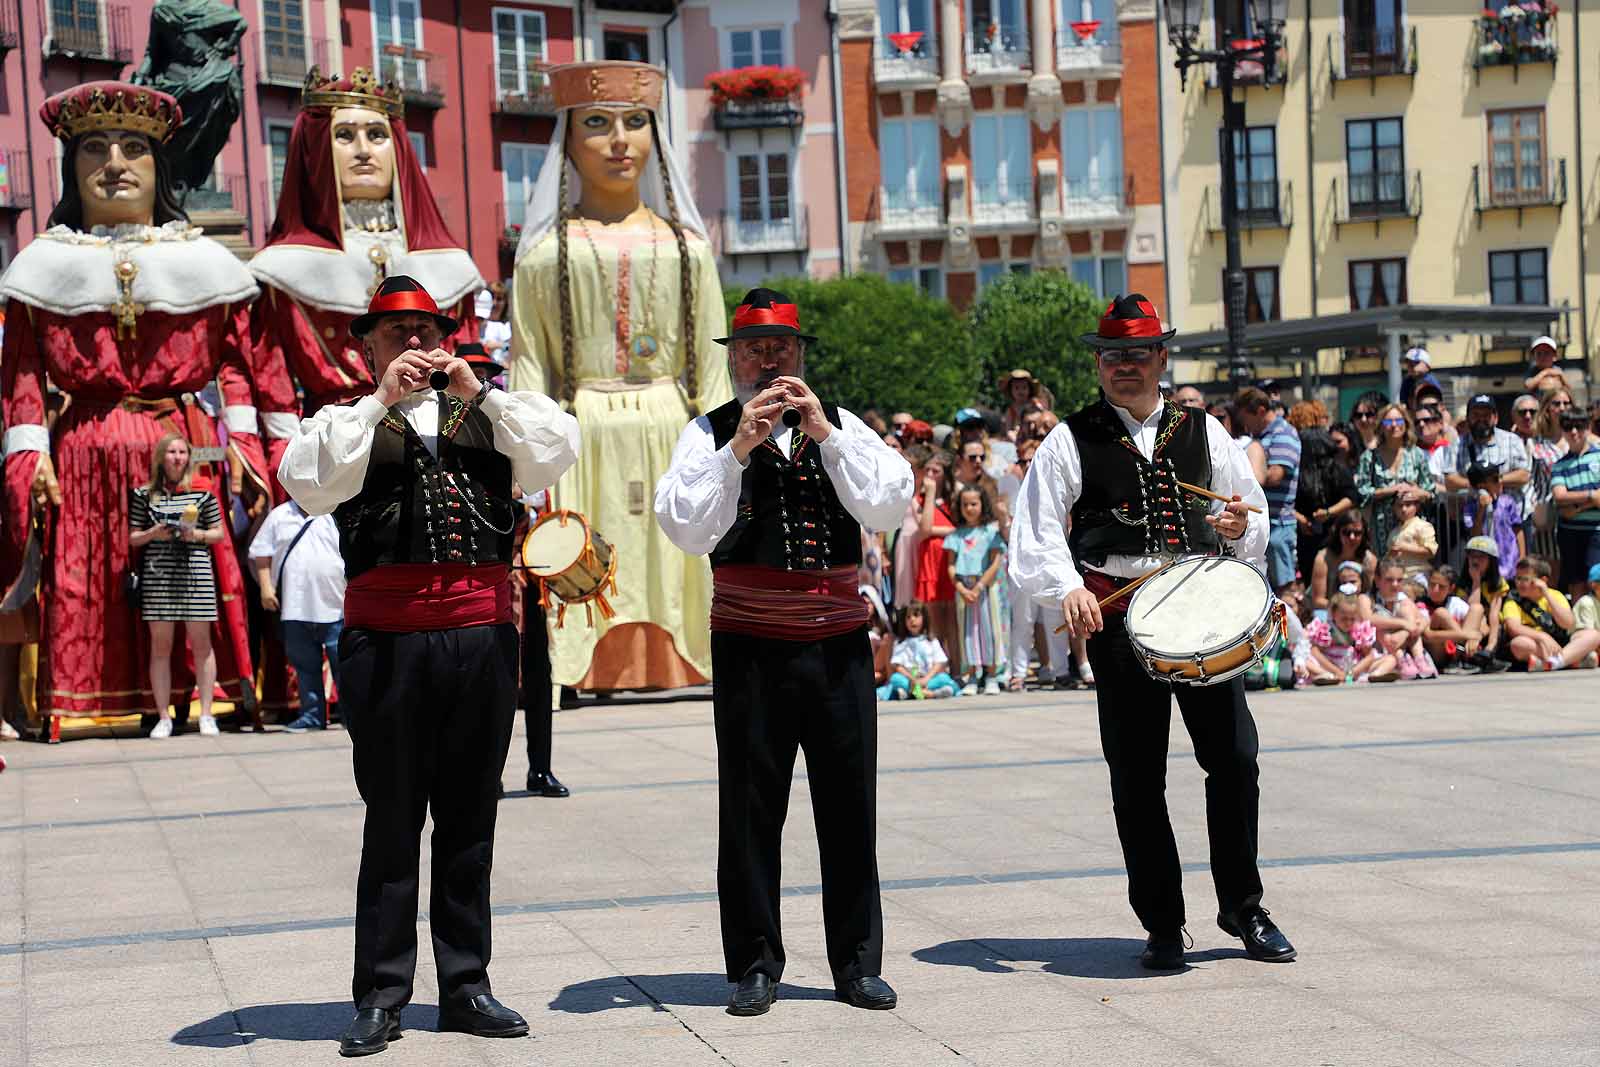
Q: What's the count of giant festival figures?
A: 3